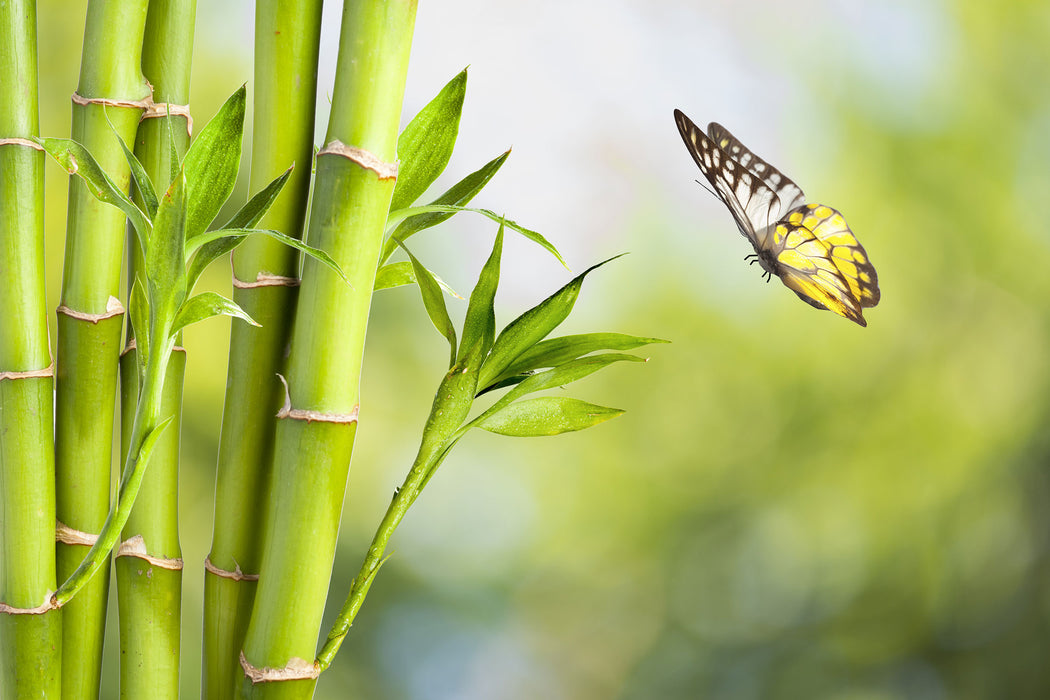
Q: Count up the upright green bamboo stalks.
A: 5